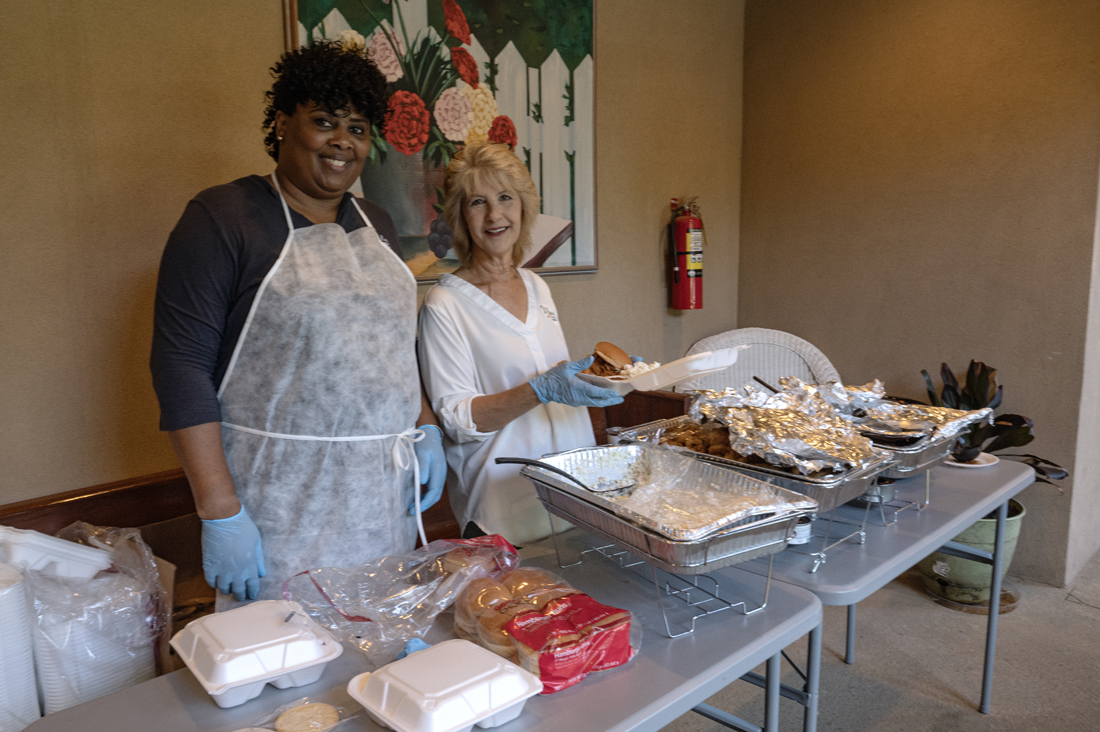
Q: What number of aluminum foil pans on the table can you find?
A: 3